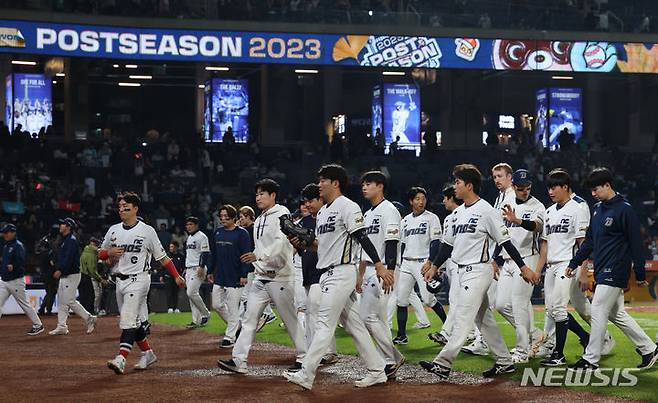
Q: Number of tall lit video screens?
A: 4